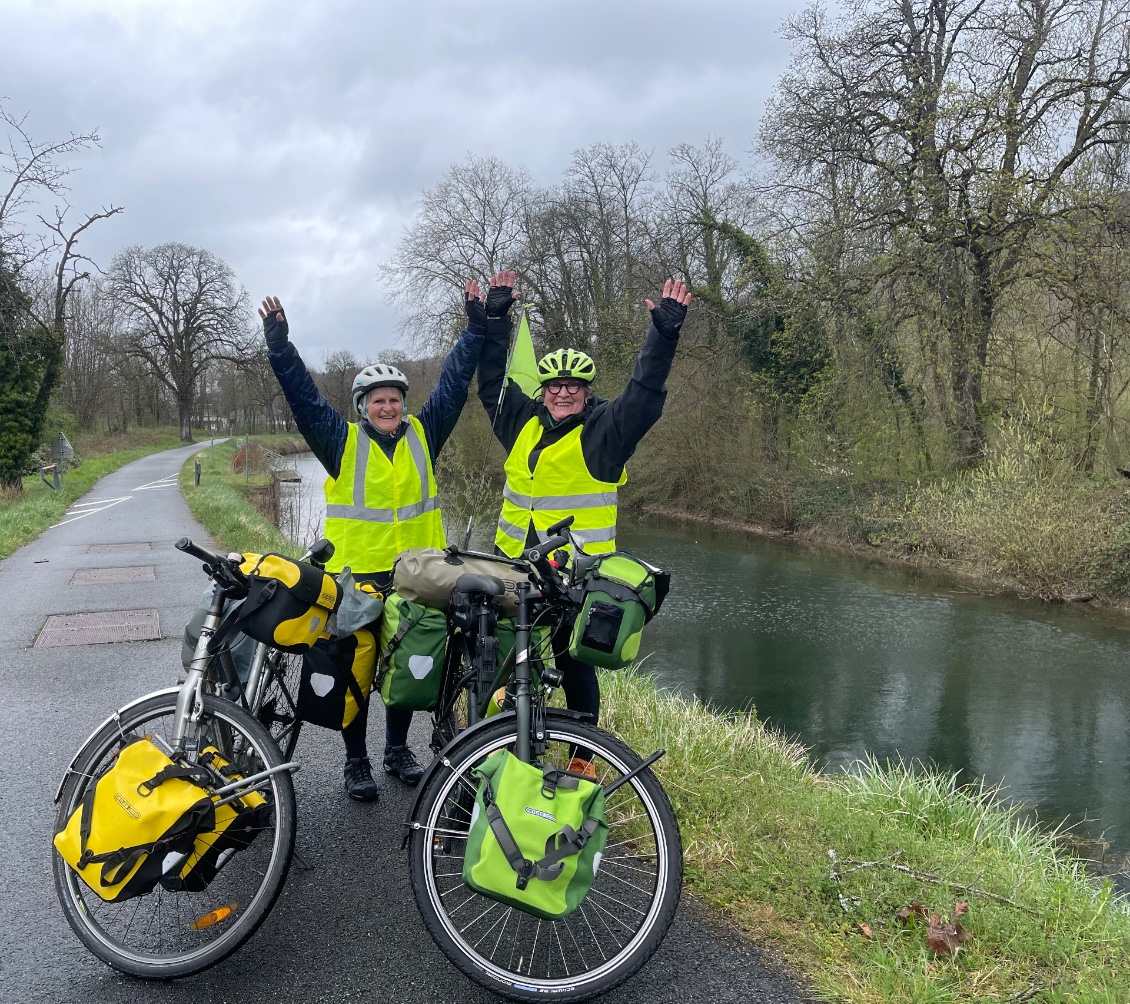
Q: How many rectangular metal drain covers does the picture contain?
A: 3